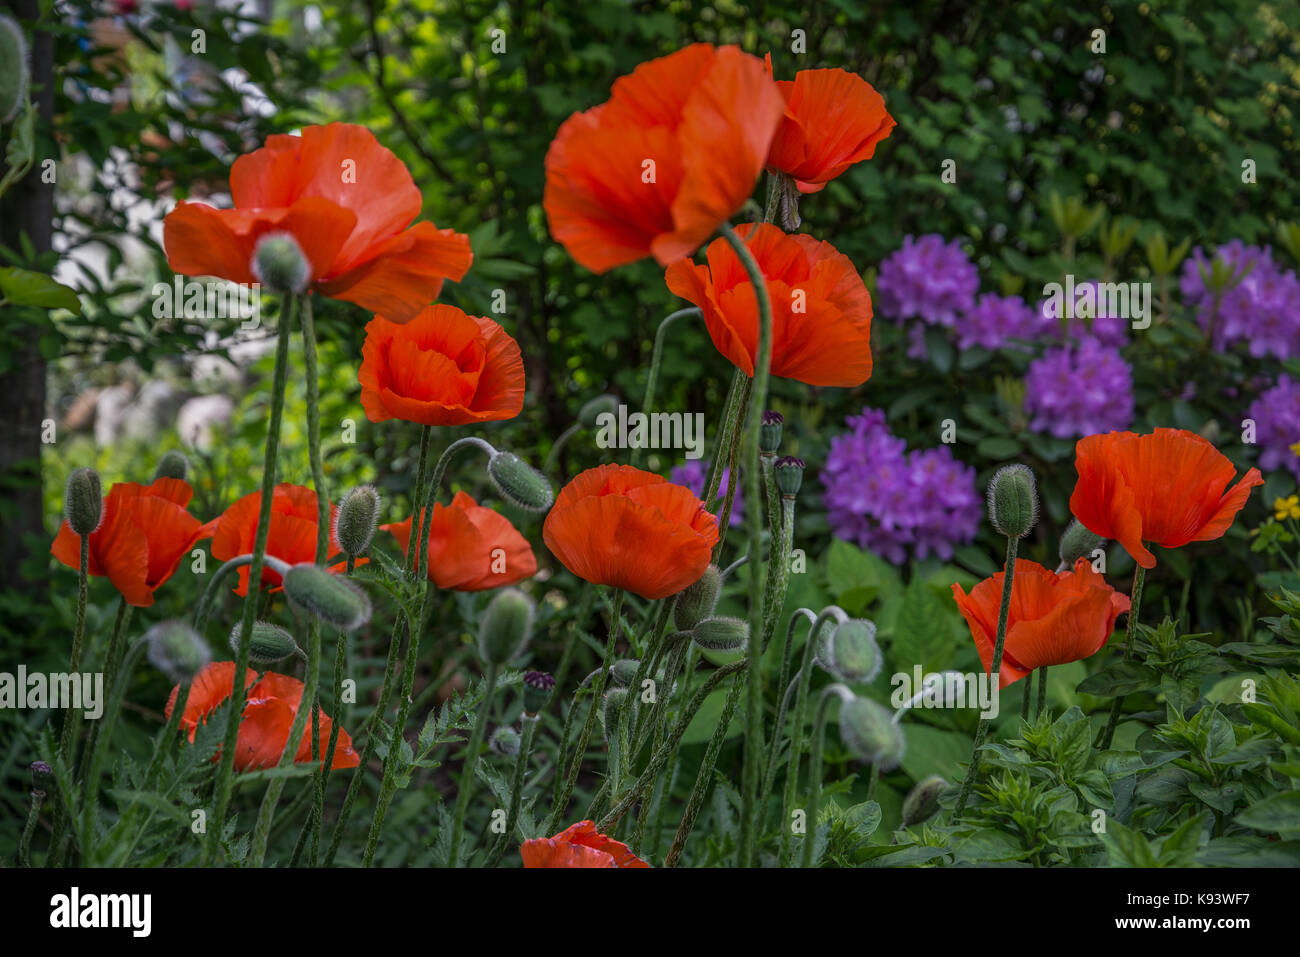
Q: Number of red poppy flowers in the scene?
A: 13